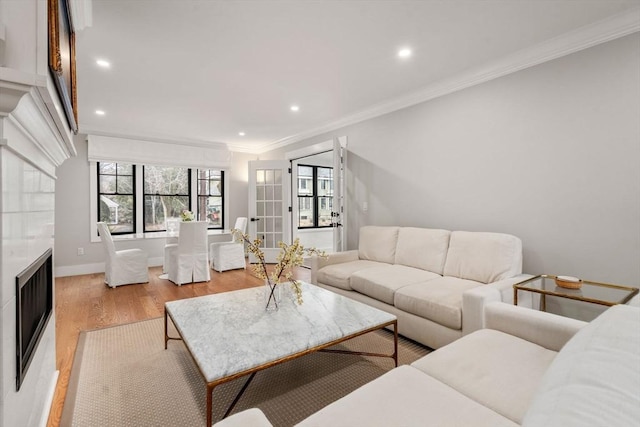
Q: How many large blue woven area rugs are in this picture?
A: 0